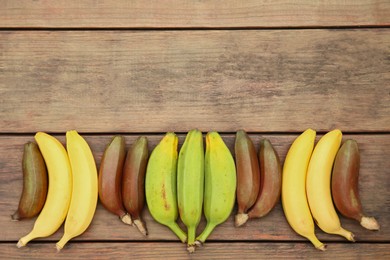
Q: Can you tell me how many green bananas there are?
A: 3